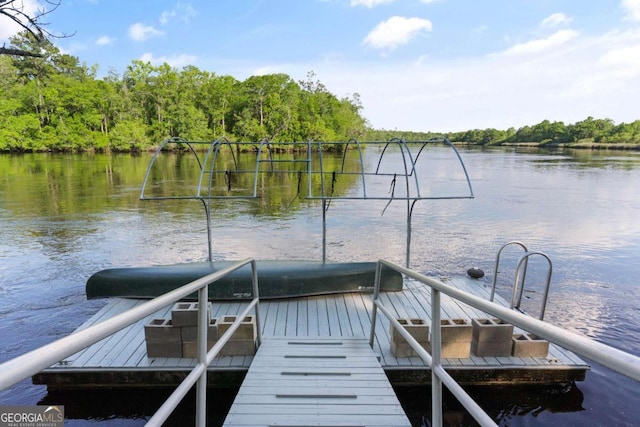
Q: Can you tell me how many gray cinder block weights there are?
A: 14